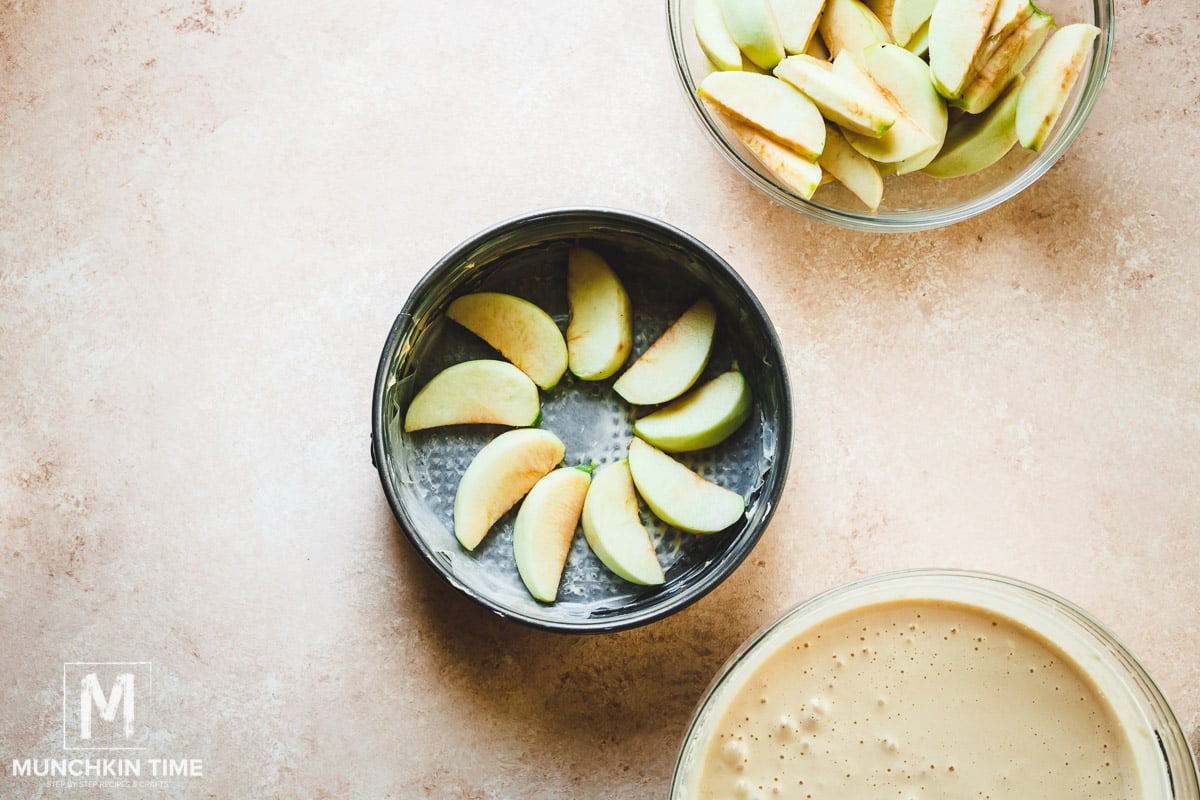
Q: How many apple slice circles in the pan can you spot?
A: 1